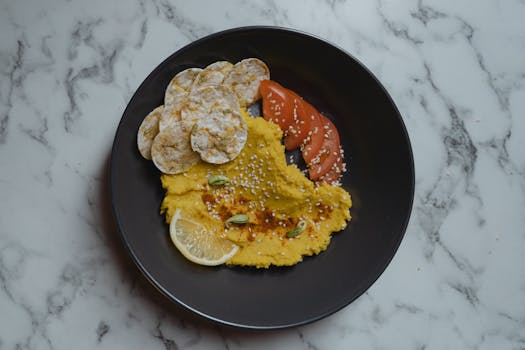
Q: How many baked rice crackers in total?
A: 8